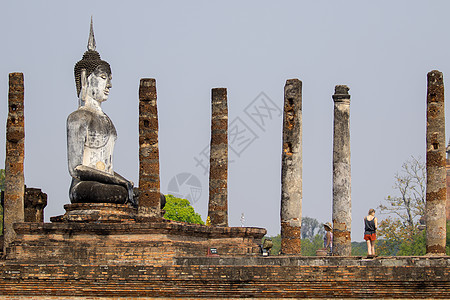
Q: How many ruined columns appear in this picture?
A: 6